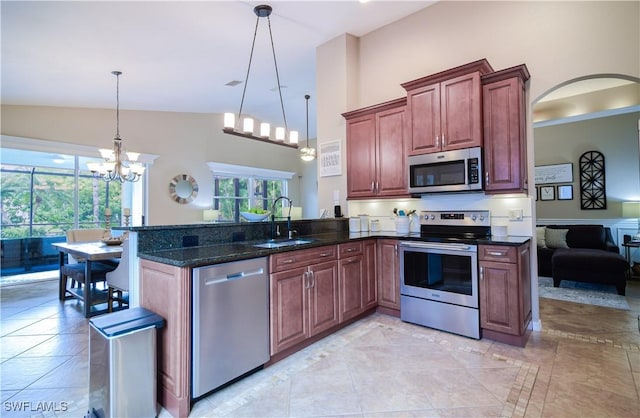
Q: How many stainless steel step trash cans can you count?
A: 1